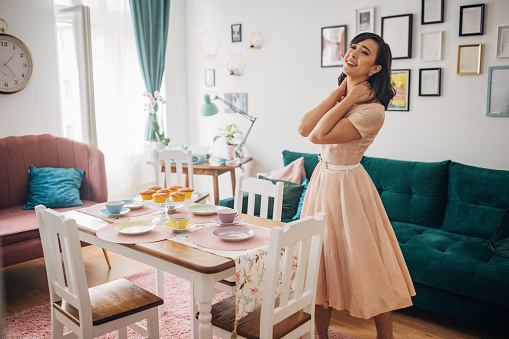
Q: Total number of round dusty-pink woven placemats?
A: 4